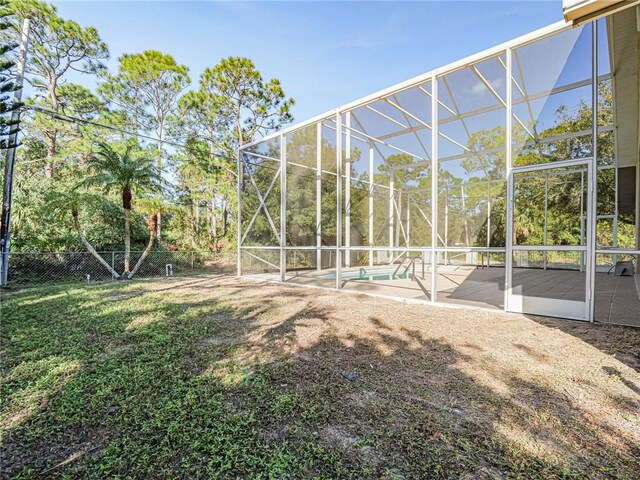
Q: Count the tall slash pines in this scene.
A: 3